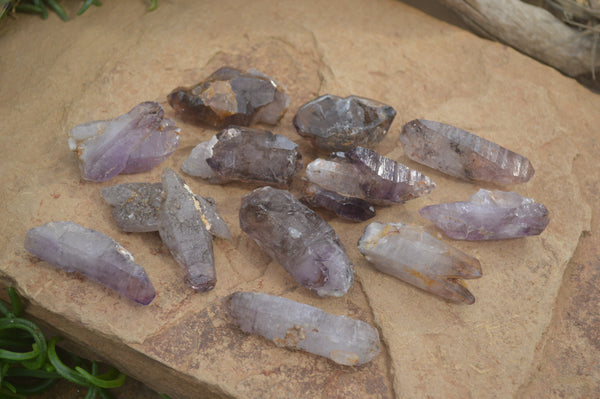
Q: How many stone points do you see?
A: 12